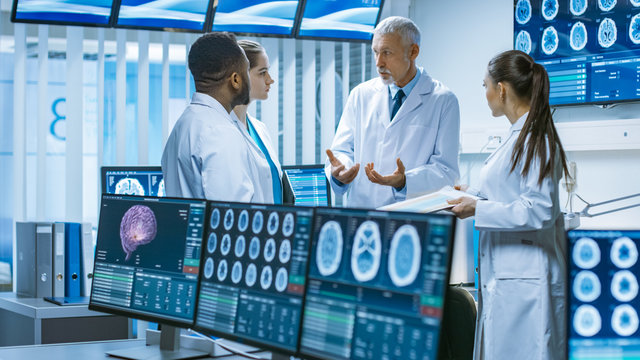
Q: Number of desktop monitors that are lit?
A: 6